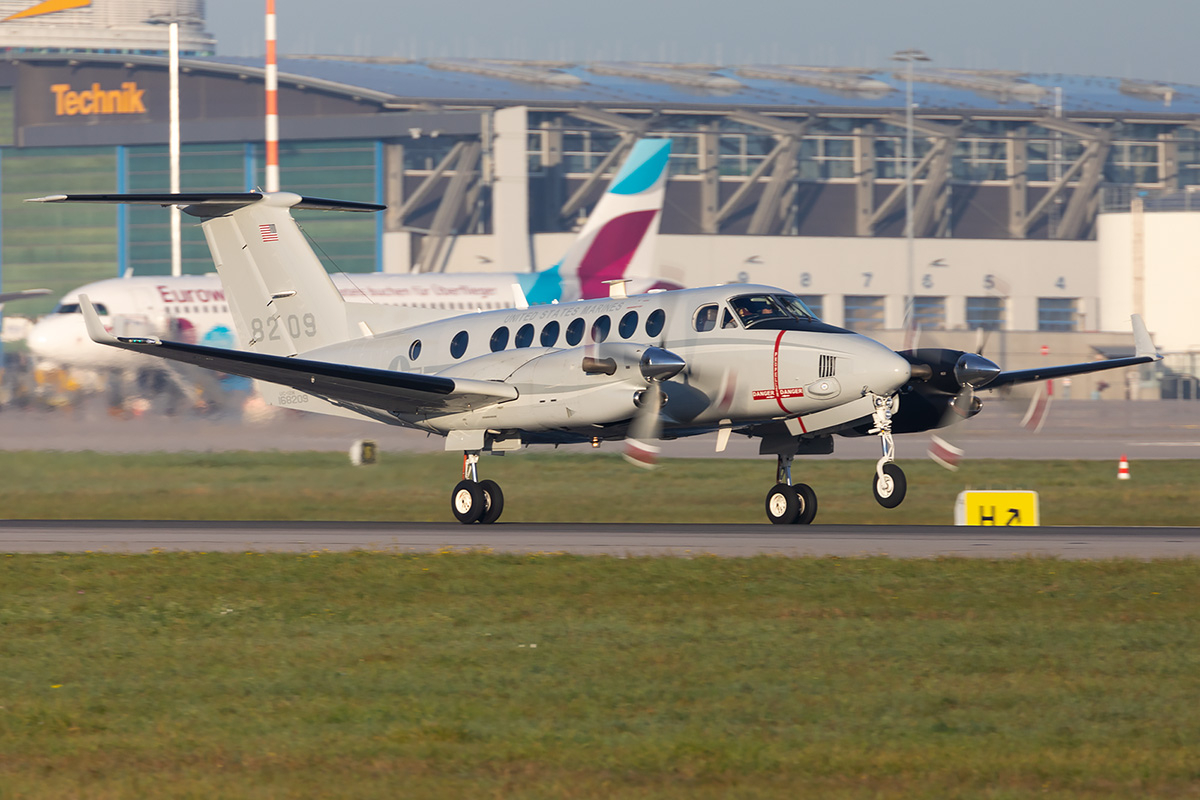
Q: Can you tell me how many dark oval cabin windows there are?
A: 9